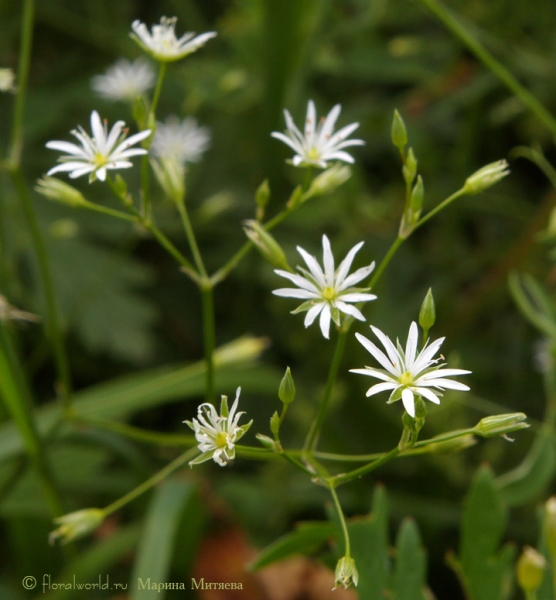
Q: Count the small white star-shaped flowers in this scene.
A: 8